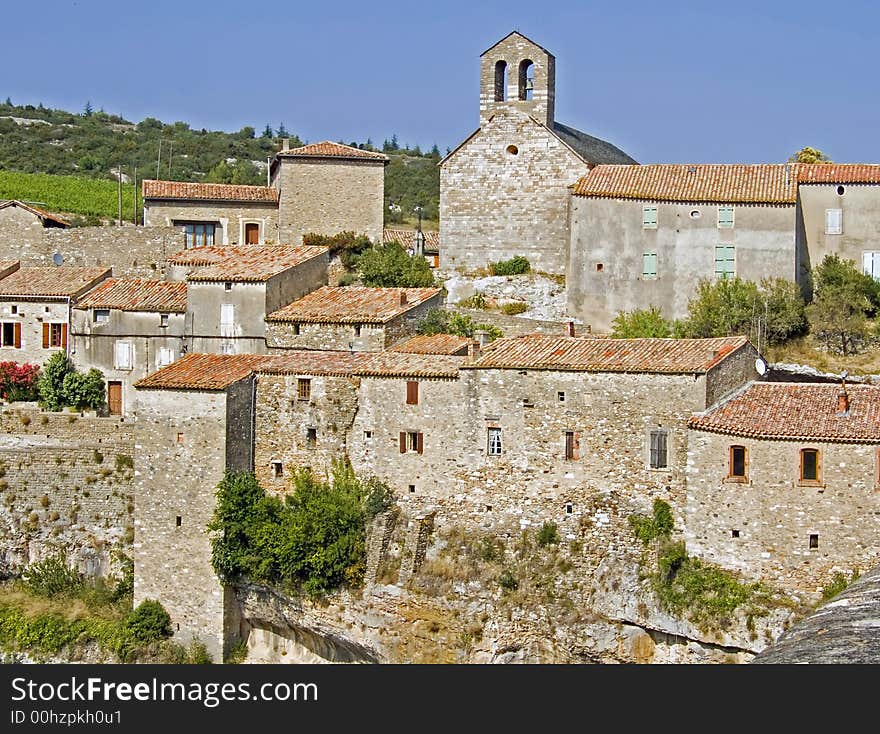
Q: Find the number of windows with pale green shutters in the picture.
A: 4